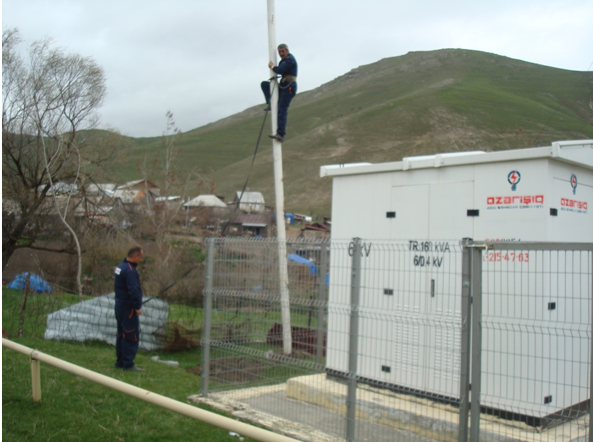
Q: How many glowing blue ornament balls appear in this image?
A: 0